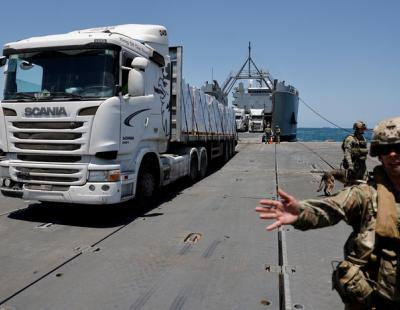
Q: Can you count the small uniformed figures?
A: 2